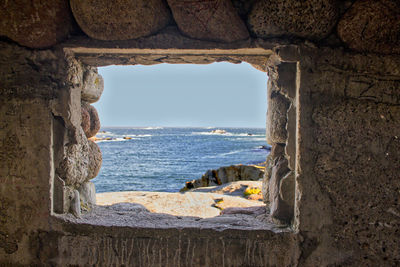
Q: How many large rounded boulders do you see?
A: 5